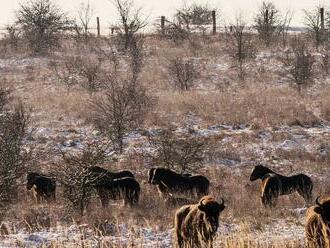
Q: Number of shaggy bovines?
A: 2